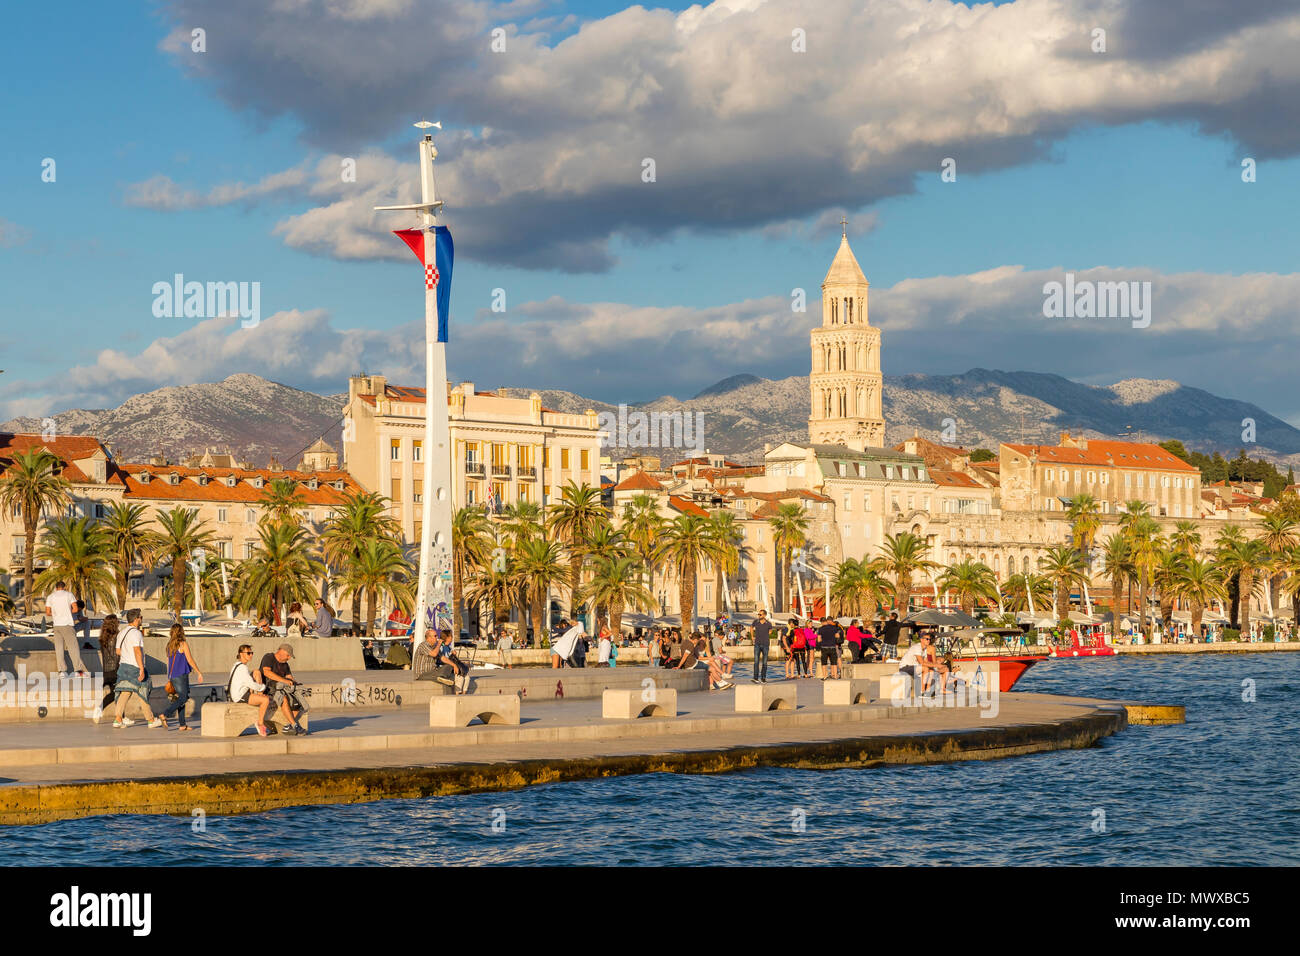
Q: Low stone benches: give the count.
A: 6